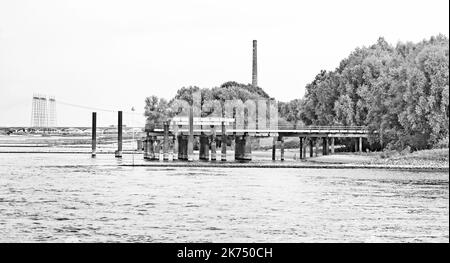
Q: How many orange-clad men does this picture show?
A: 0